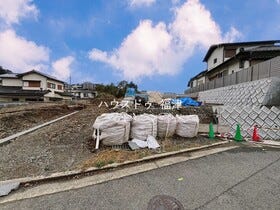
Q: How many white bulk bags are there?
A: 4